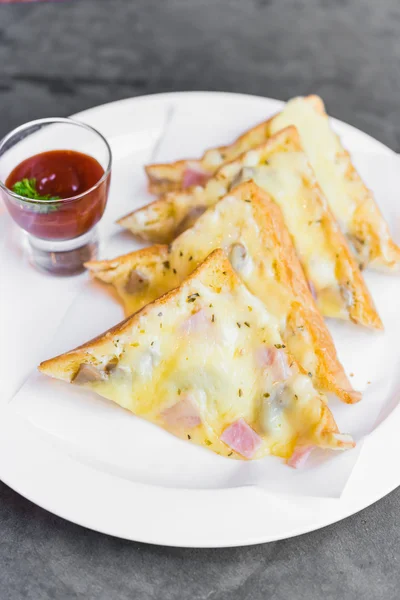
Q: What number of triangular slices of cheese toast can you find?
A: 4